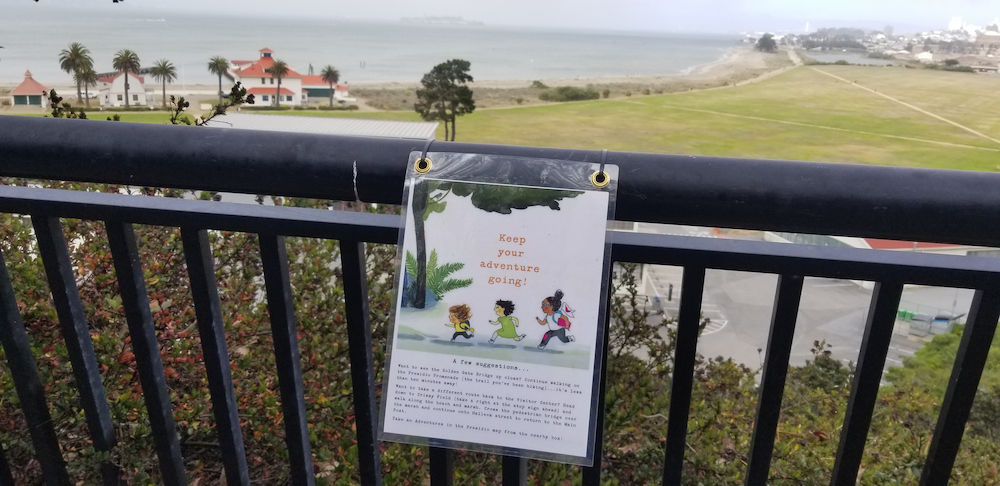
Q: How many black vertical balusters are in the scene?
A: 14